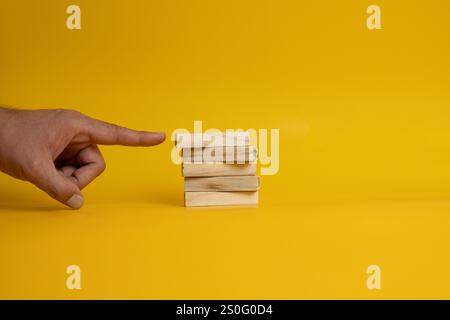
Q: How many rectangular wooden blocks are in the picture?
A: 5